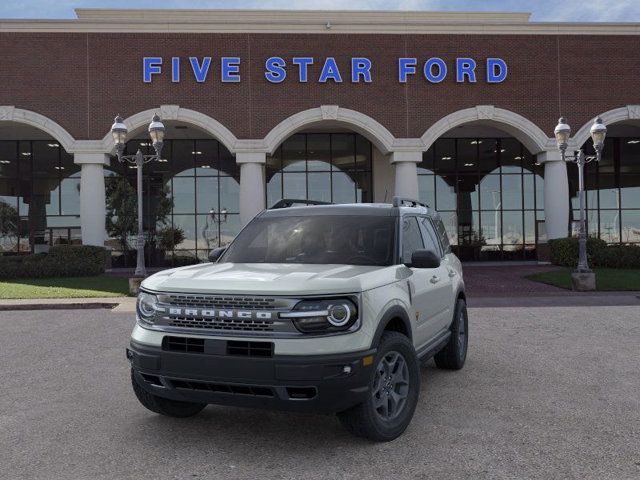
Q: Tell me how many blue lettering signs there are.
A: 1